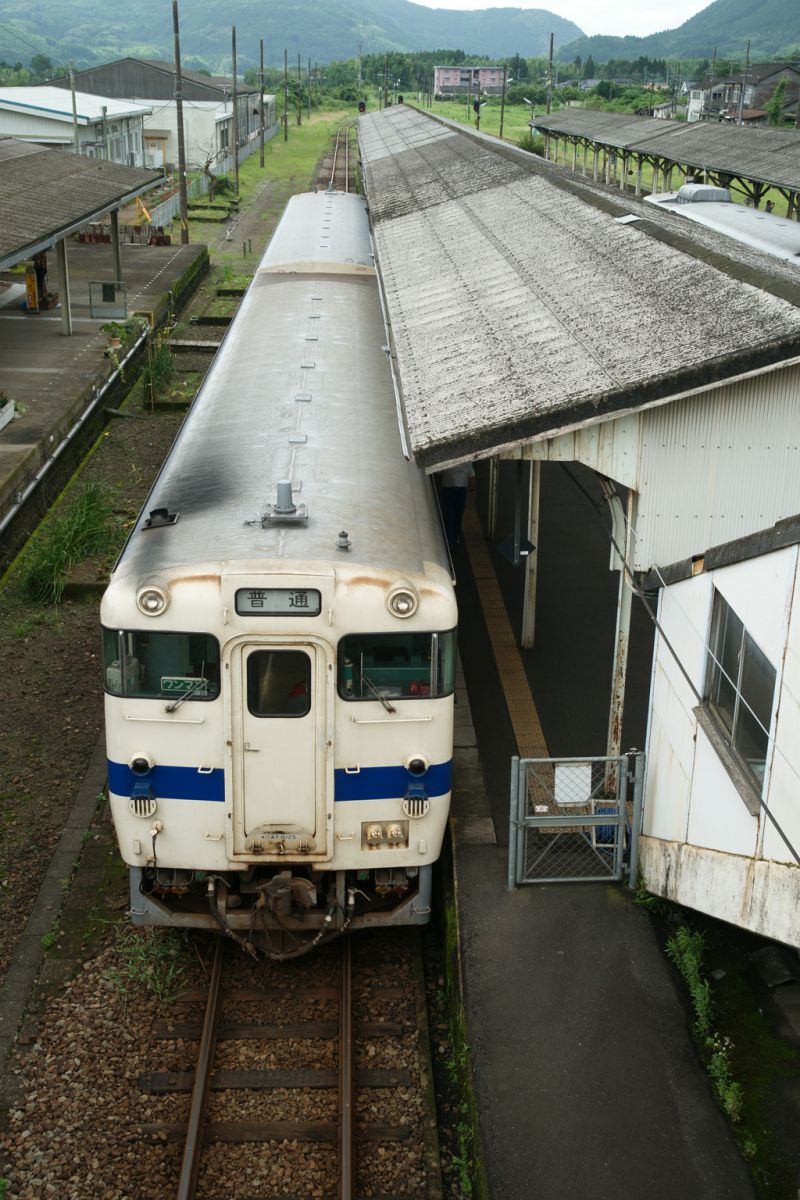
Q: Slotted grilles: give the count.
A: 2